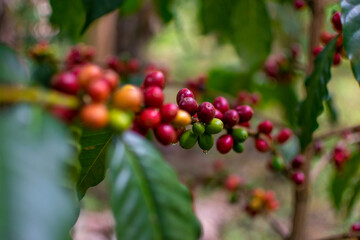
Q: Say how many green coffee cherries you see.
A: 8